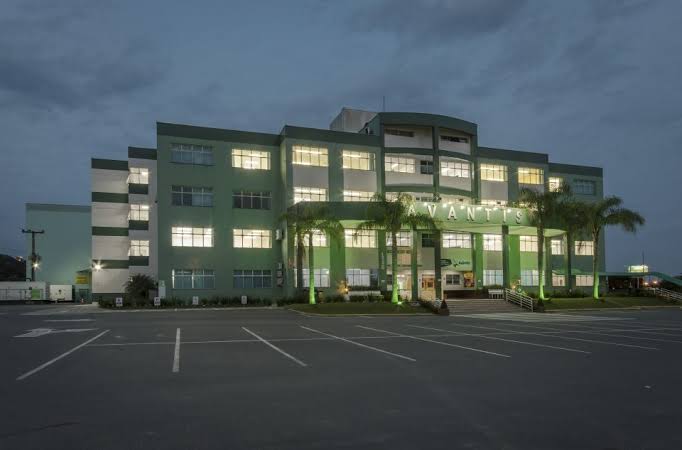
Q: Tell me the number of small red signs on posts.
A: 0